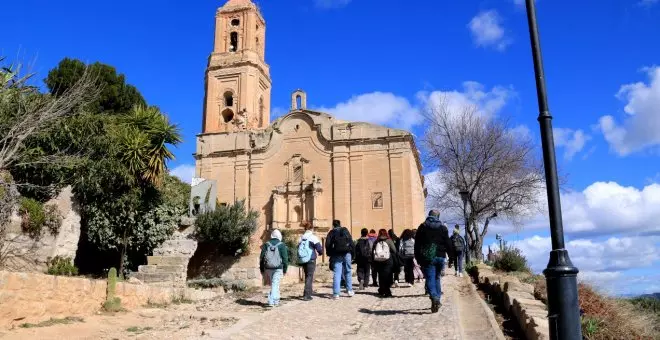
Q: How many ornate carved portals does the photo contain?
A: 1